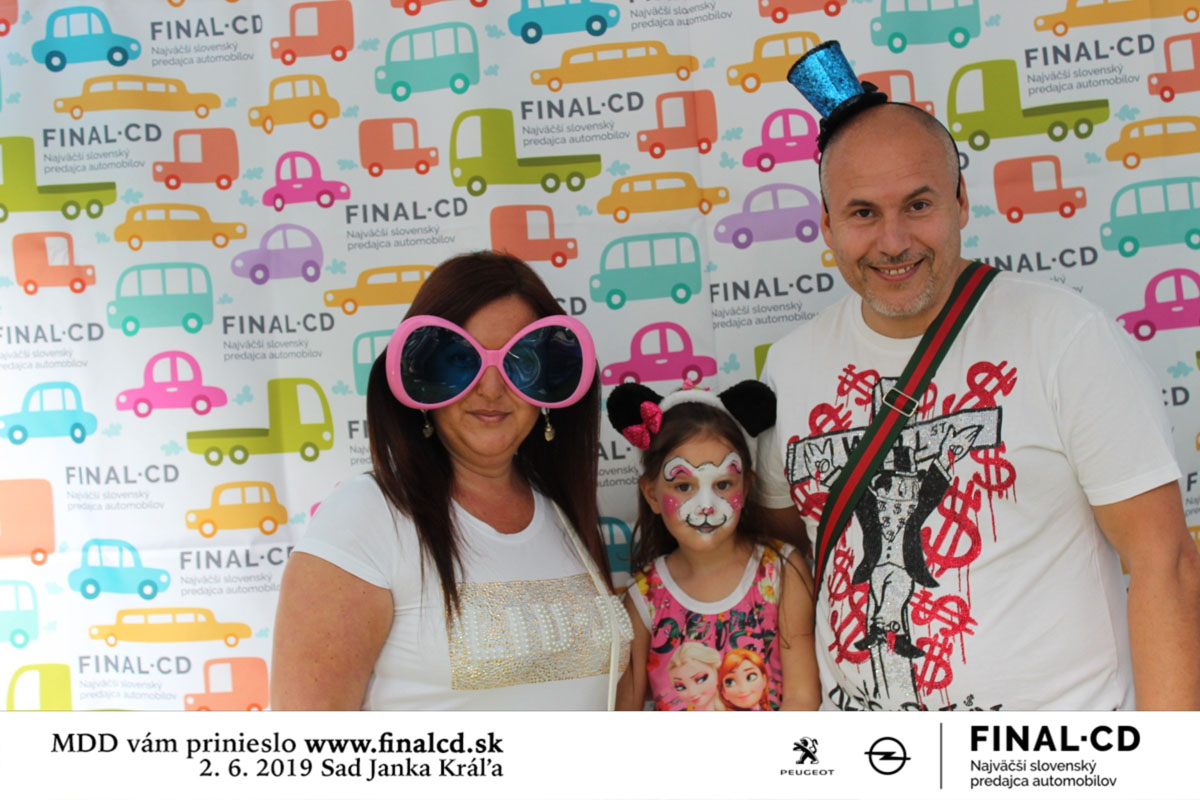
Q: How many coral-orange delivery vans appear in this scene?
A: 14